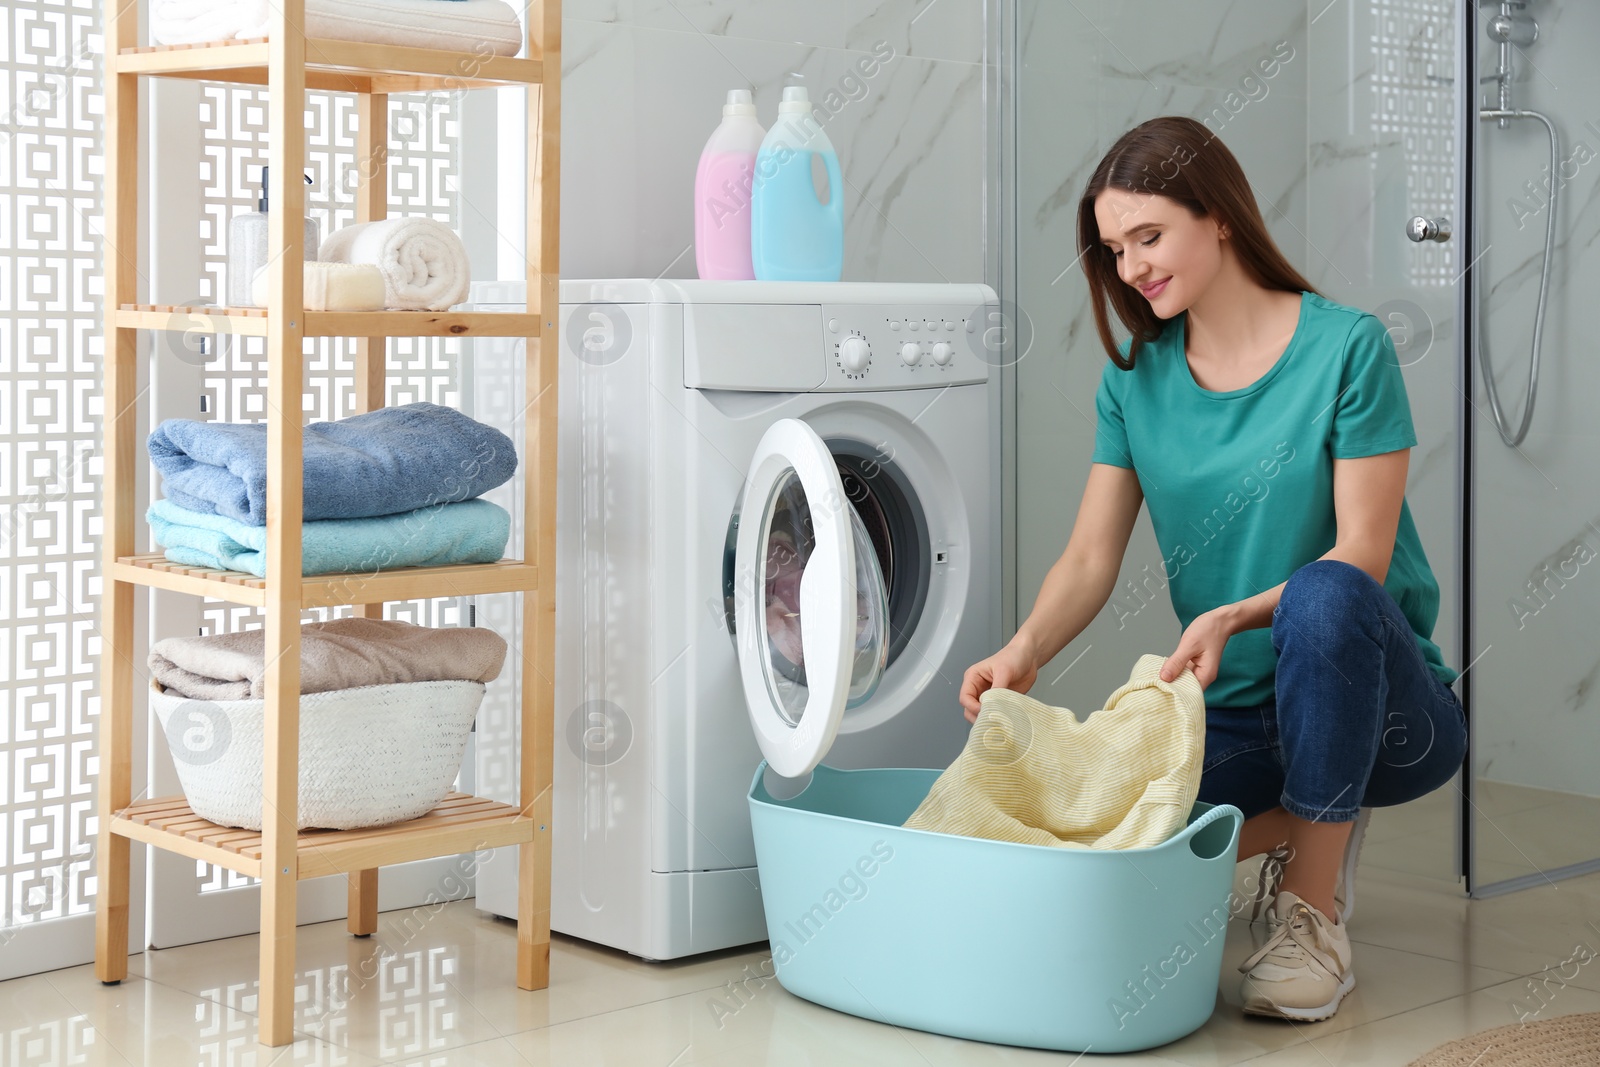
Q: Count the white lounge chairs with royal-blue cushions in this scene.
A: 0